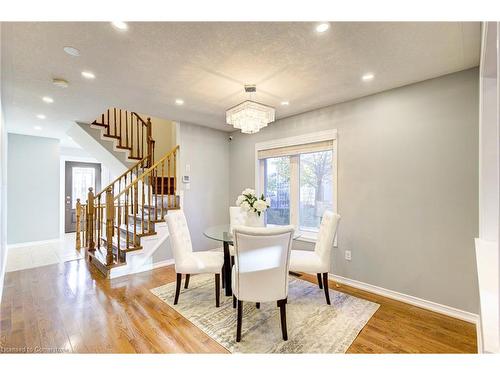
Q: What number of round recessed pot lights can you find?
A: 9